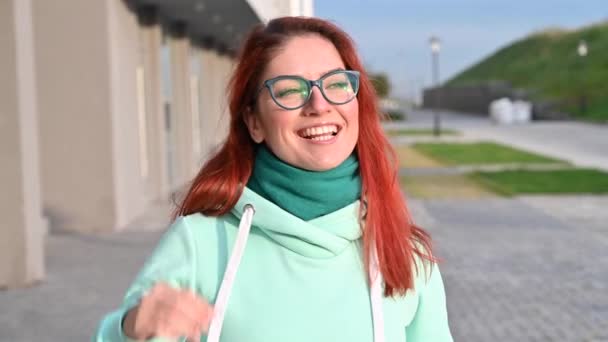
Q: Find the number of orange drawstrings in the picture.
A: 0